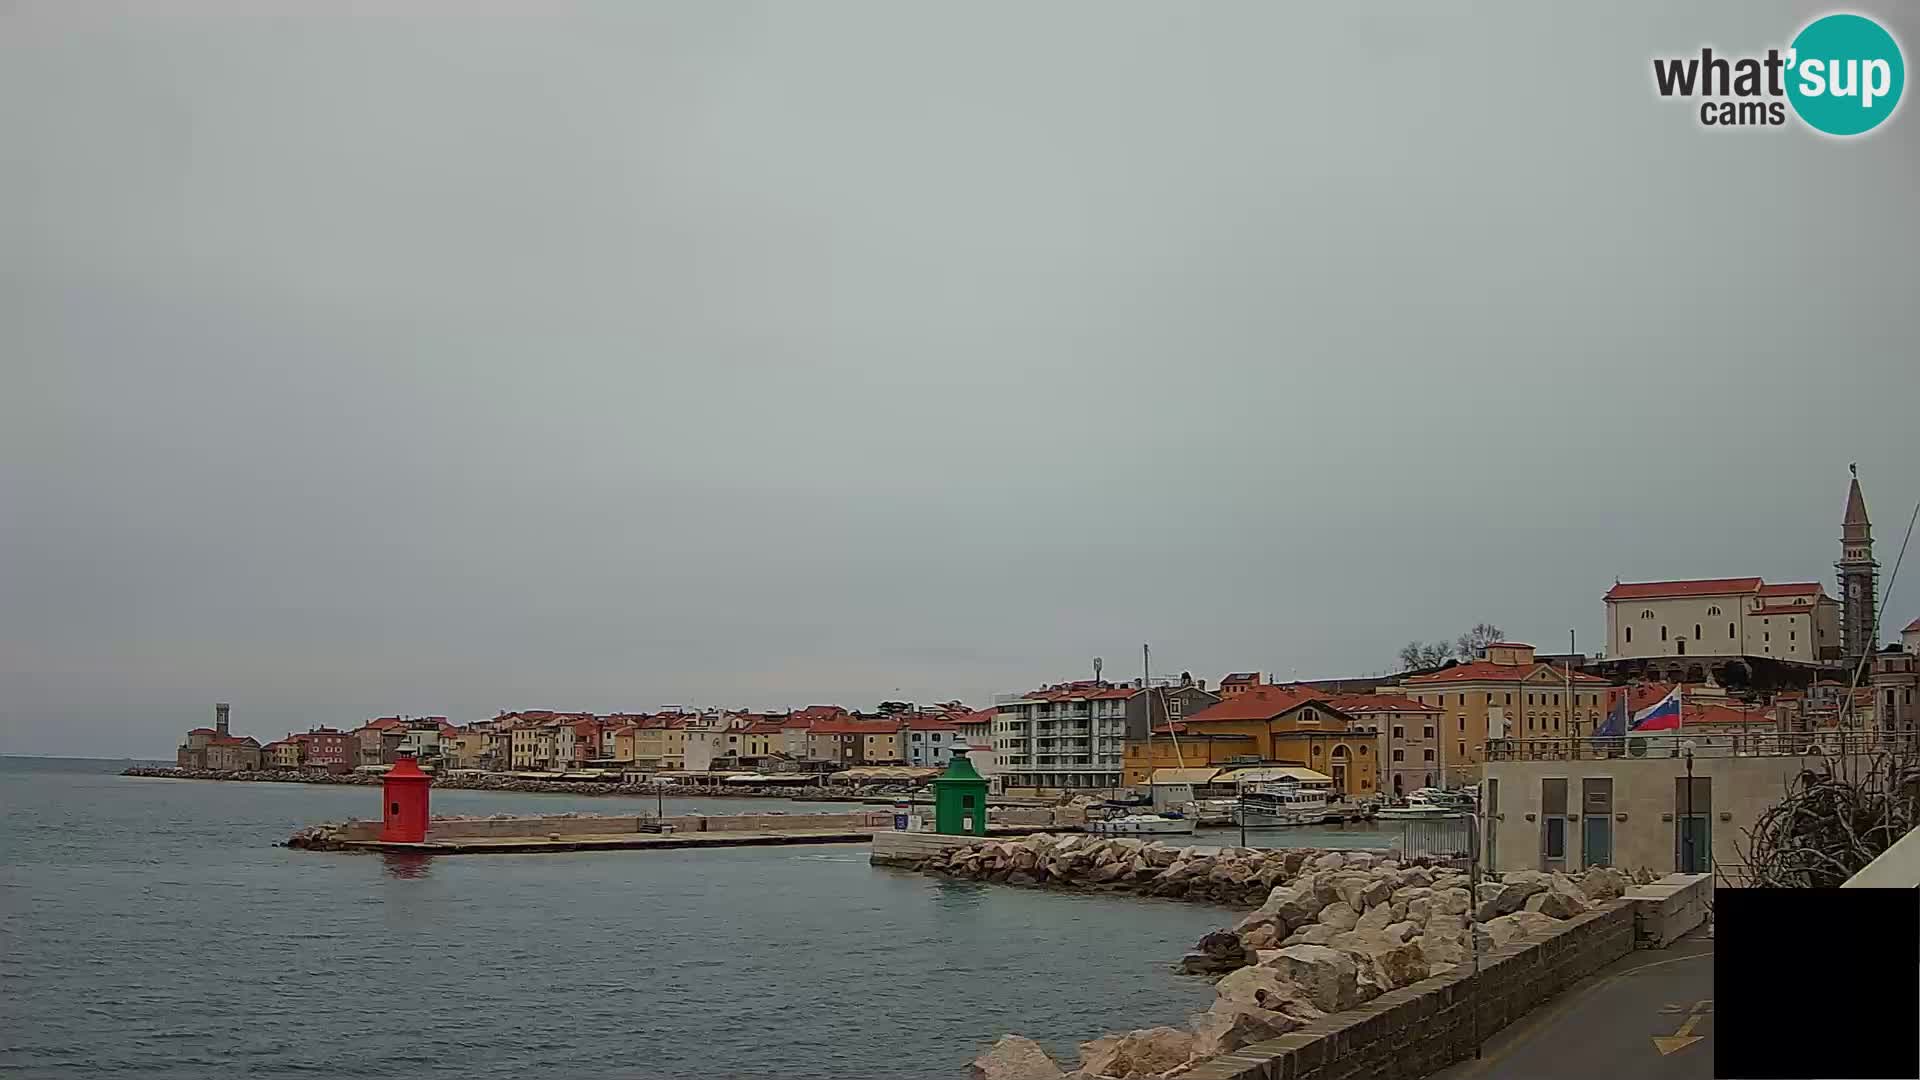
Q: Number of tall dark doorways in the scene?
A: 3